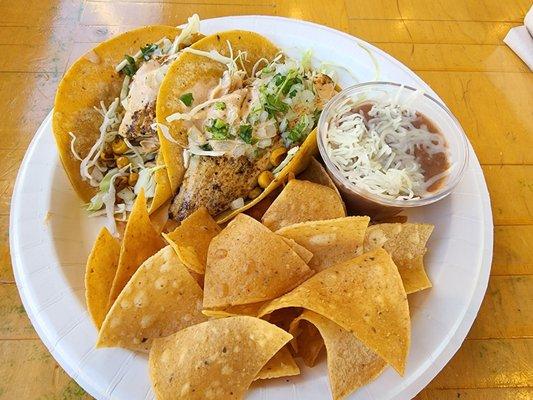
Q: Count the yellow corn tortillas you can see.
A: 2